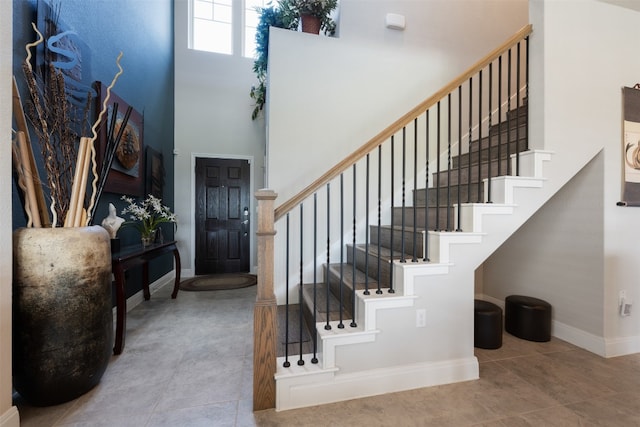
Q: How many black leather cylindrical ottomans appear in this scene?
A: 2